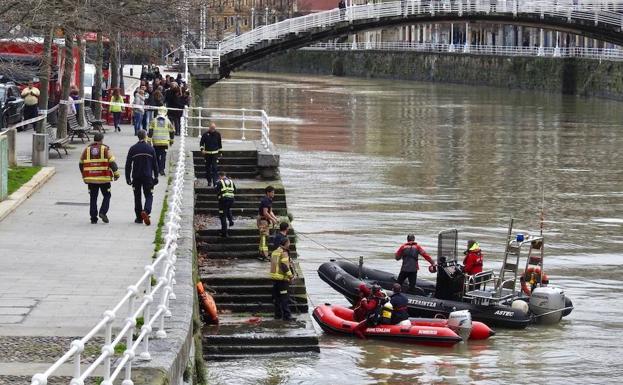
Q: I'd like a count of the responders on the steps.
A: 5